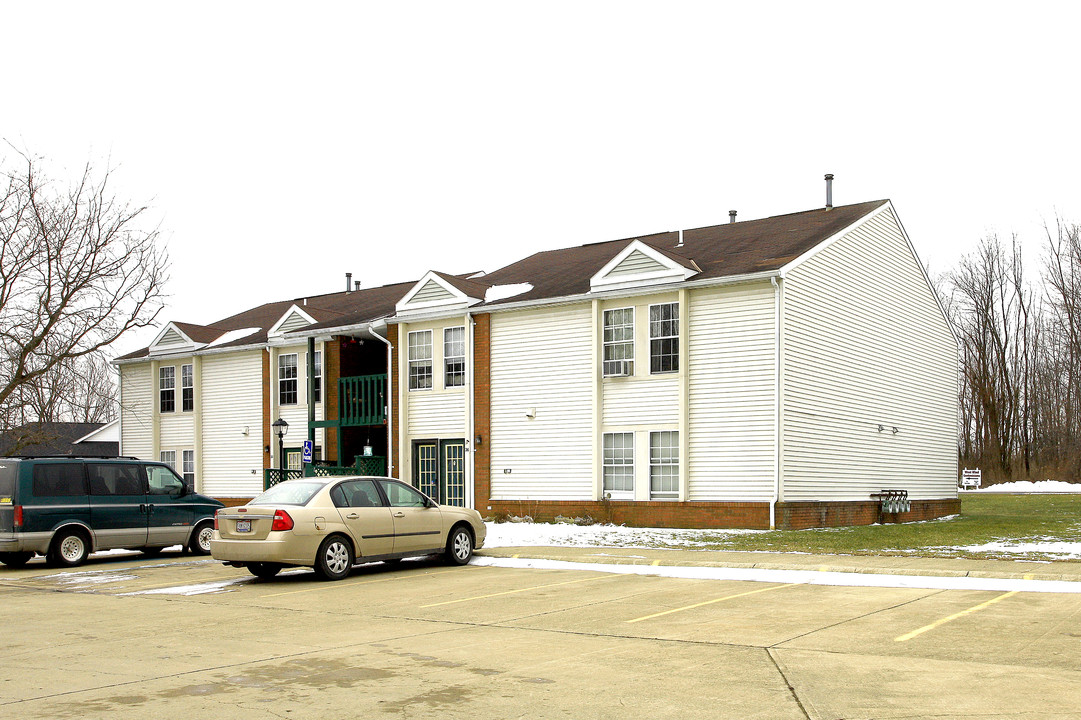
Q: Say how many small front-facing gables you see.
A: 4